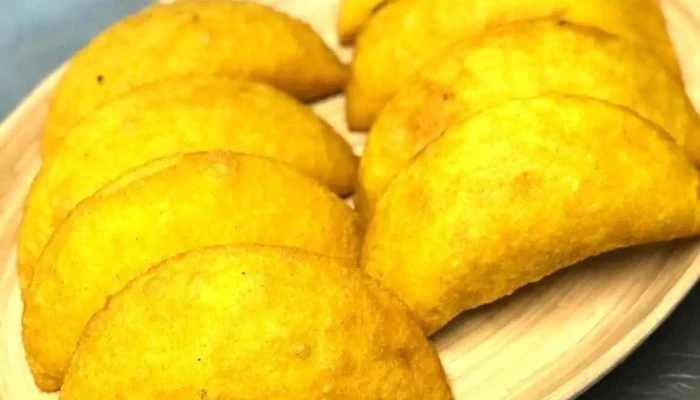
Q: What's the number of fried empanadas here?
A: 8